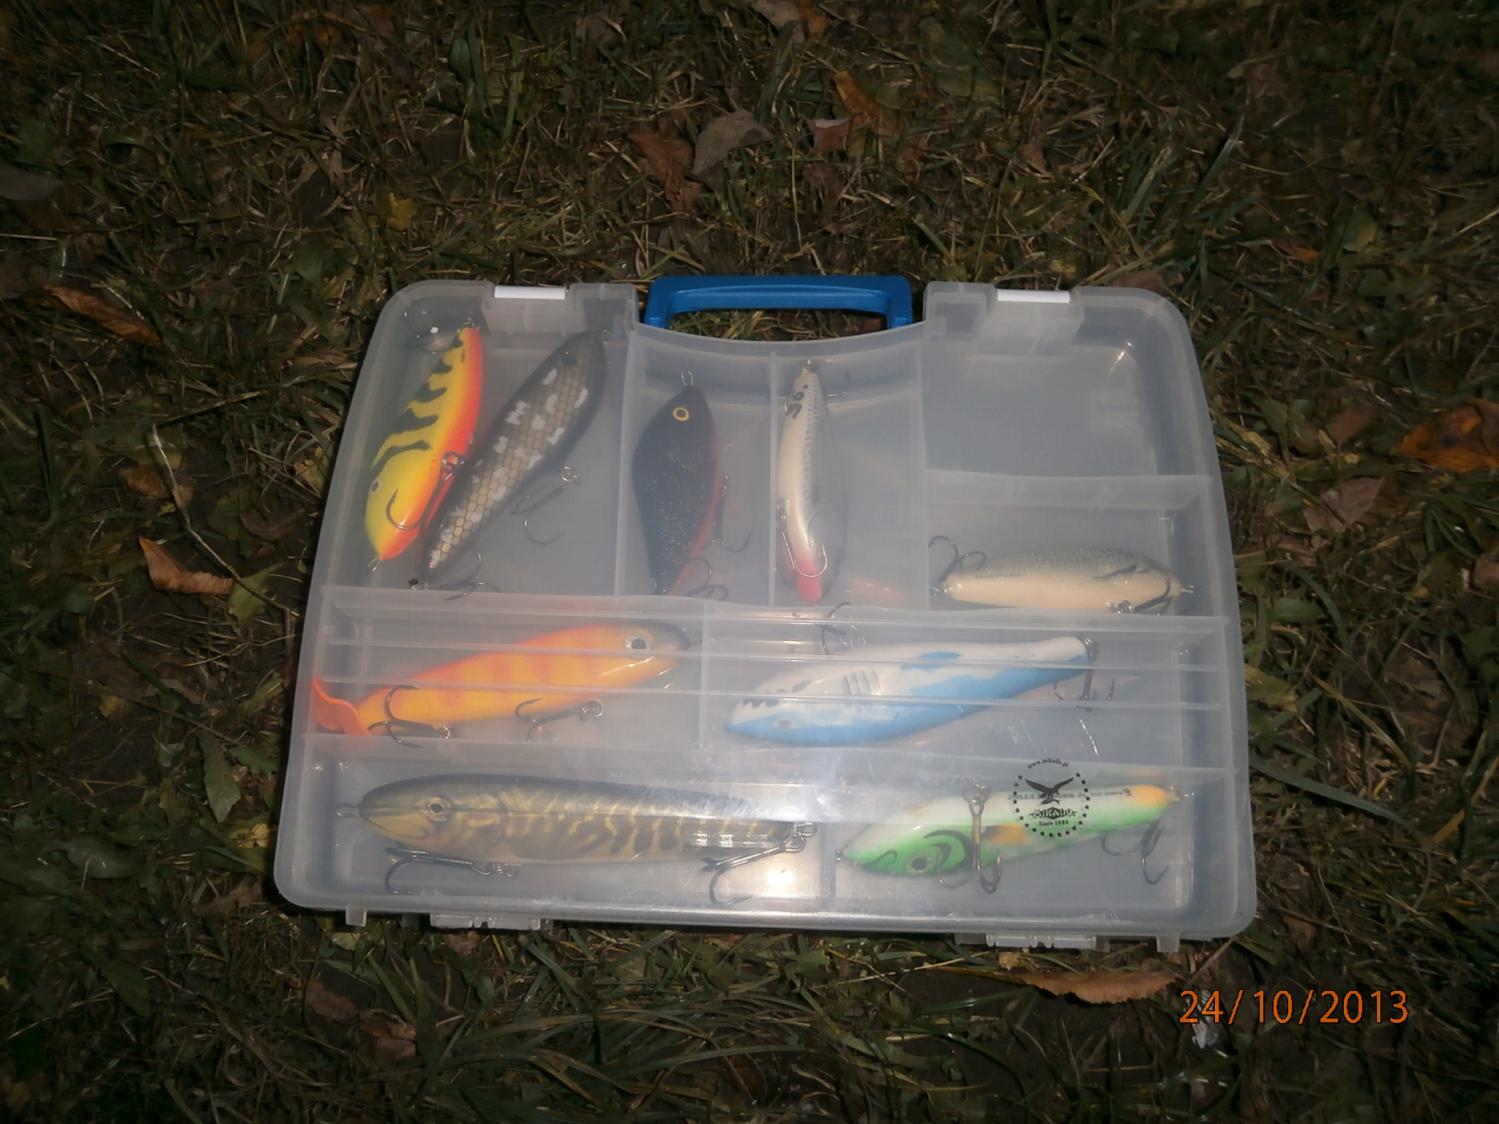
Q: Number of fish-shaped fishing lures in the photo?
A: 9